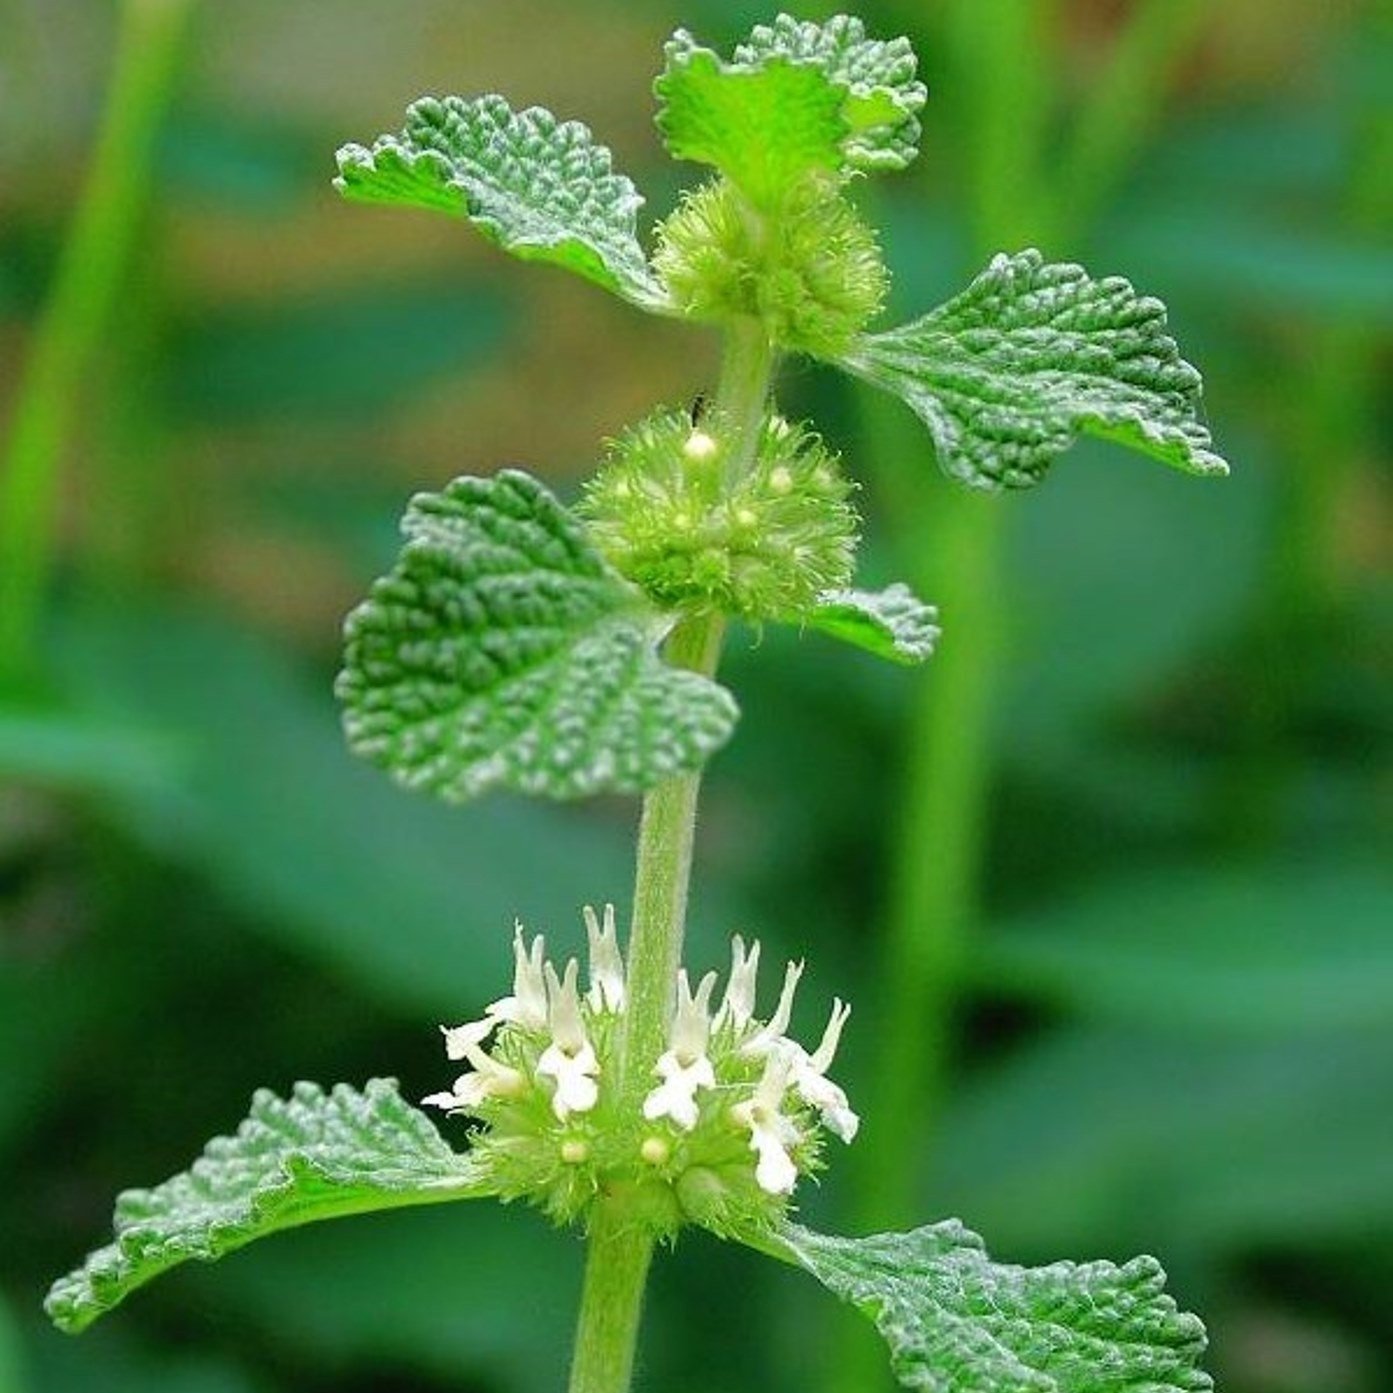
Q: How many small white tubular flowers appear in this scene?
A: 9